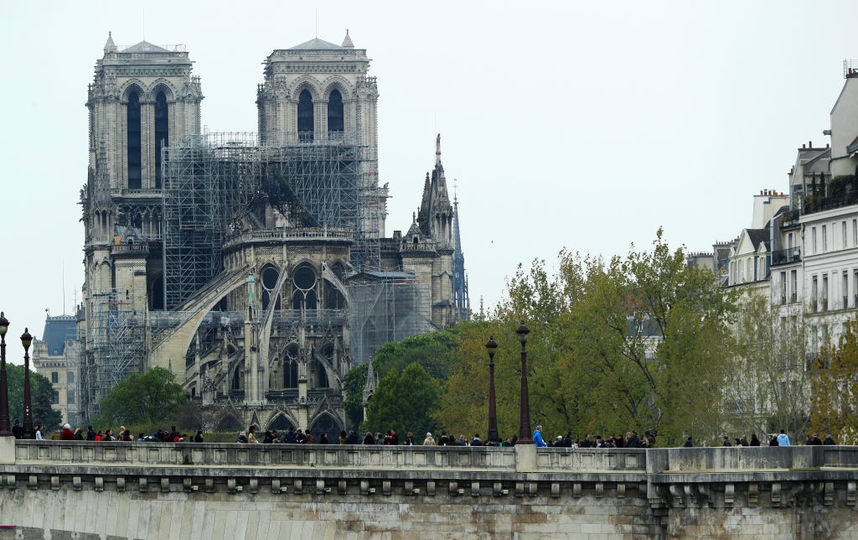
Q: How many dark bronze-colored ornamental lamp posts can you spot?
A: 4